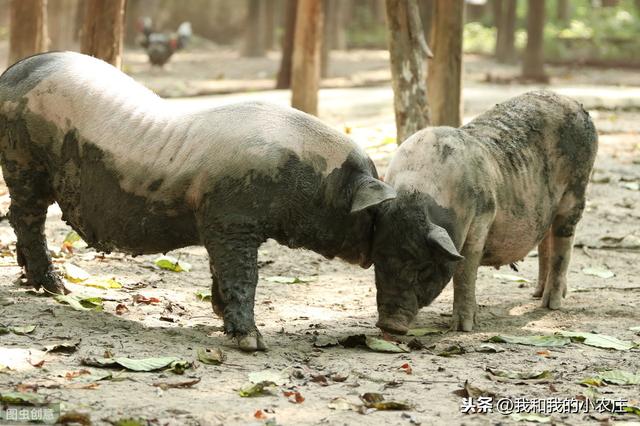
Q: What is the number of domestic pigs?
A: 2